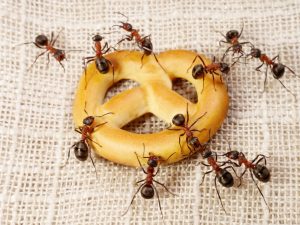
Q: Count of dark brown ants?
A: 11